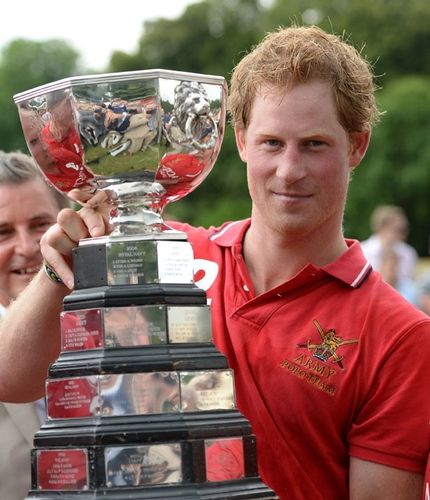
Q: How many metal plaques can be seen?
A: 11